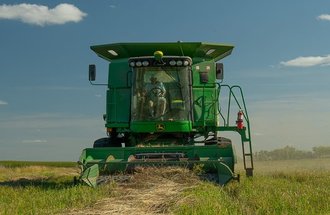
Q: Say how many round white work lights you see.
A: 6